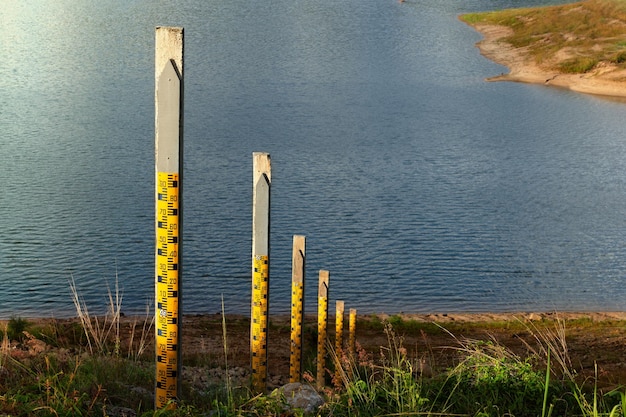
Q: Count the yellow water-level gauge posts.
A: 6